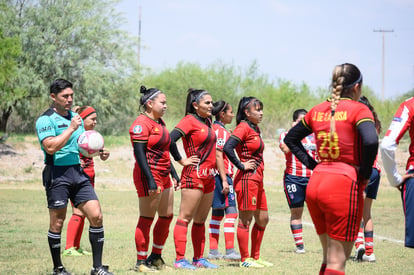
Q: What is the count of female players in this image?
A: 9